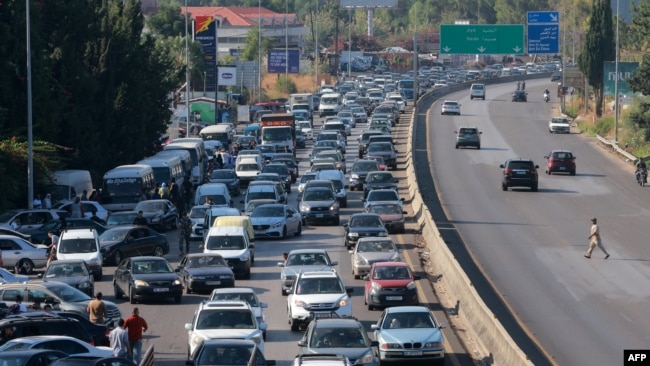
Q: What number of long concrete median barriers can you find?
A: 1